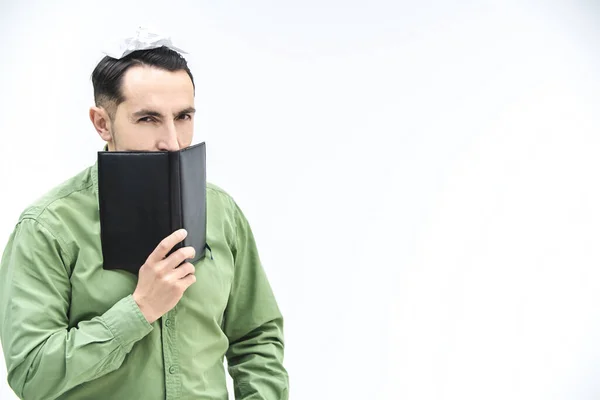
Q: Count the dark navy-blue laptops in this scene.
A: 0